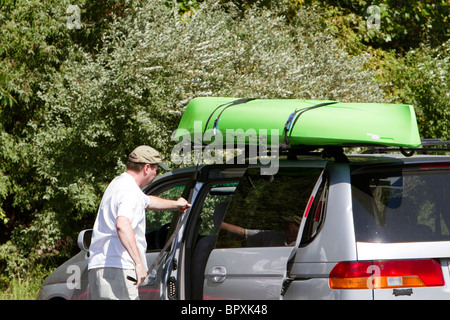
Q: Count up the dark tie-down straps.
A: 2